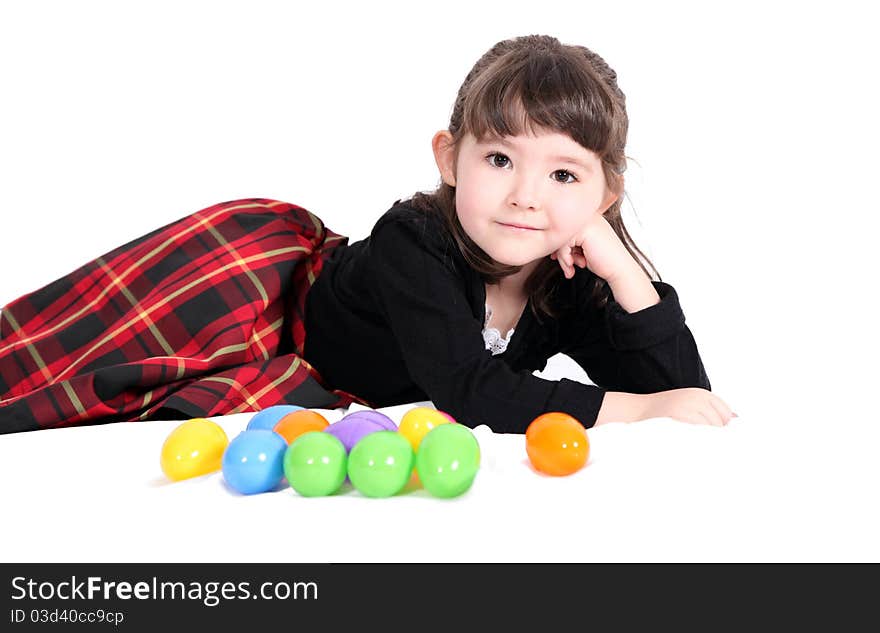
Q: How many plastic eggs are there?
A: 12